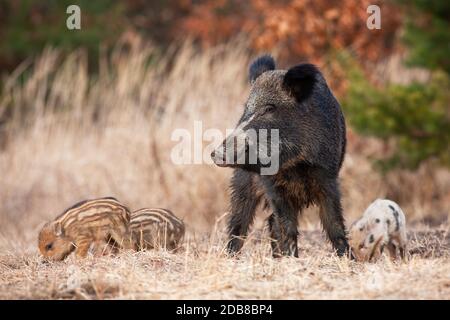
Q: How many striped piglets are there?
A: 2